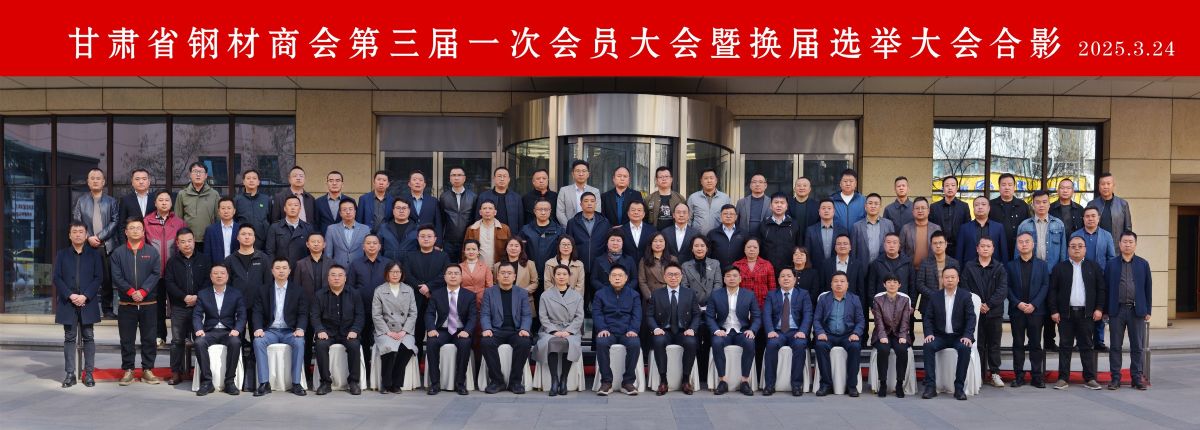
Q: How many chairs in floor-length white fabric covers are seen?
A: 14